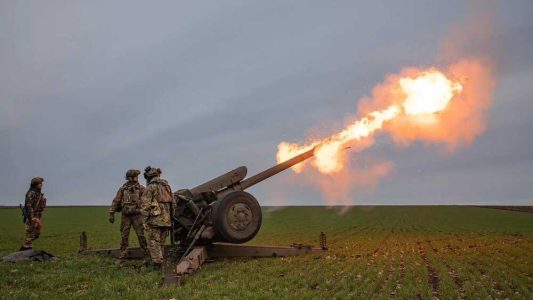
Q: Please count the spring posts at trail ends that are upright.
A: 2